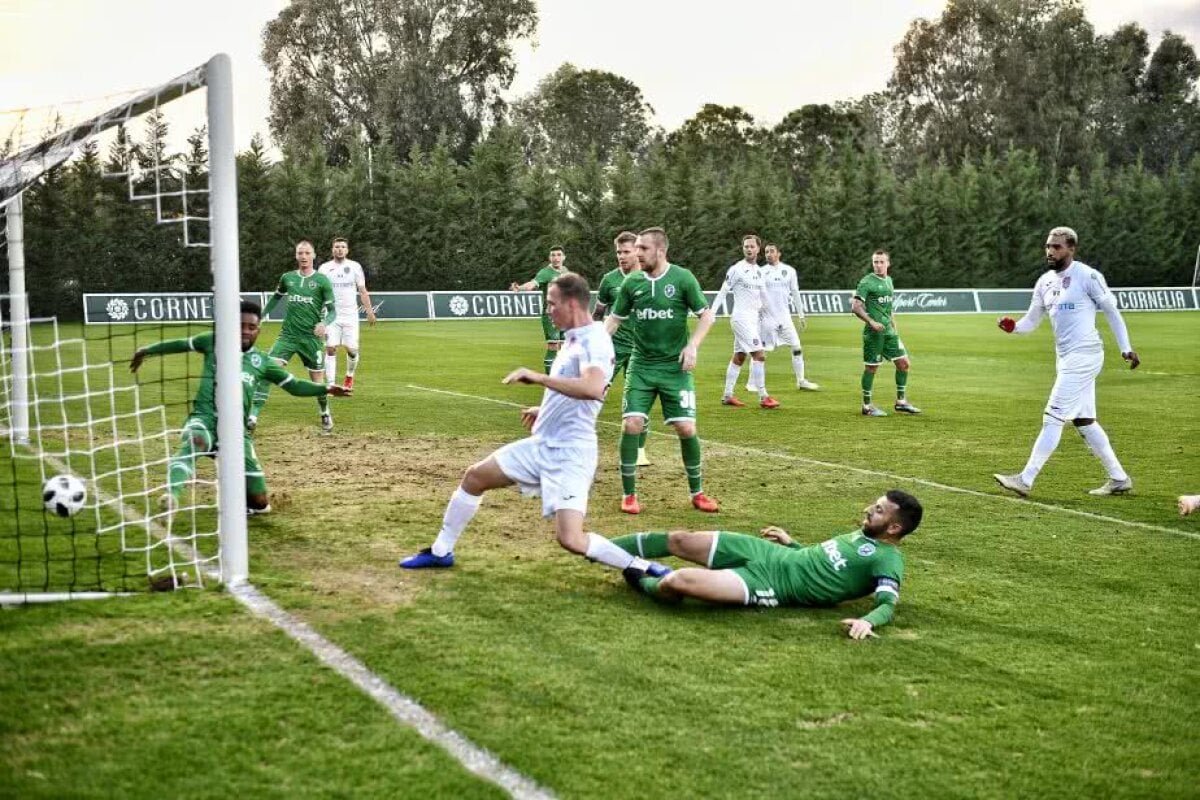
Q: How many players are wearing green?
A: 7